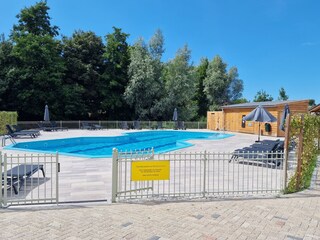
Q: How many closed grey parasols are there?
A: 3